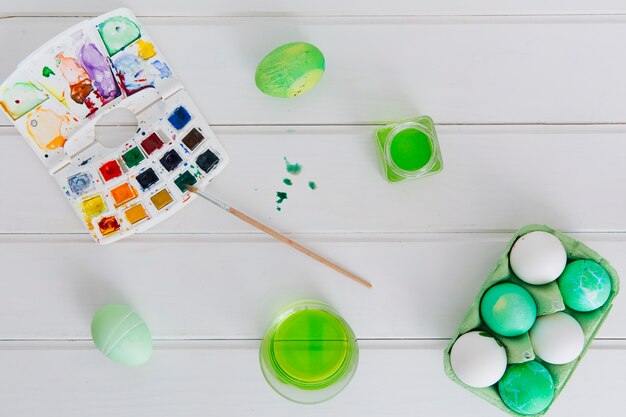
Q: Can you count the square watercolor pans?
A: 15